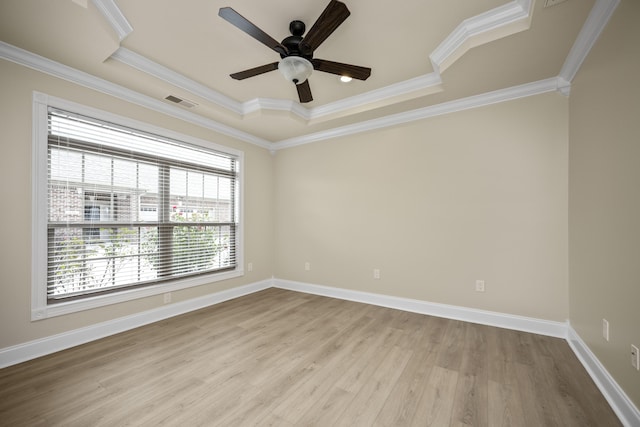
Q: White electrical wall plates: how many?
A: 7